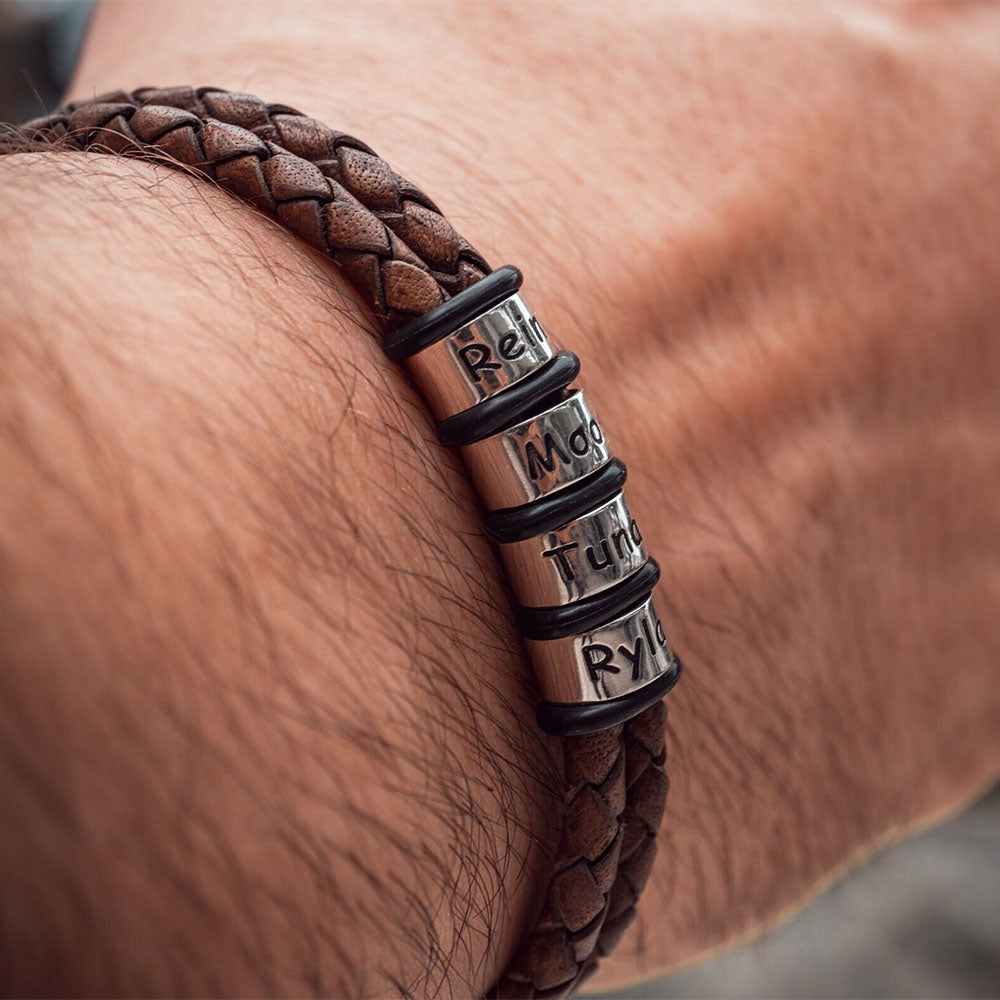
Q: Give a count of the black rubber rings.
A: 5